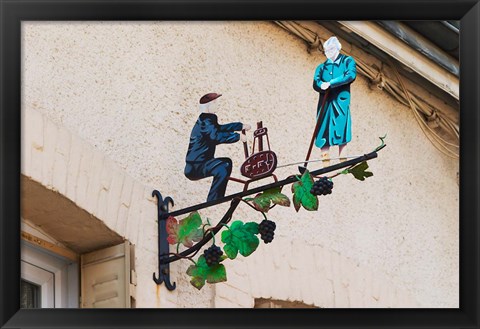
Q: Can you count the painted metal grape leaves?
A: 6